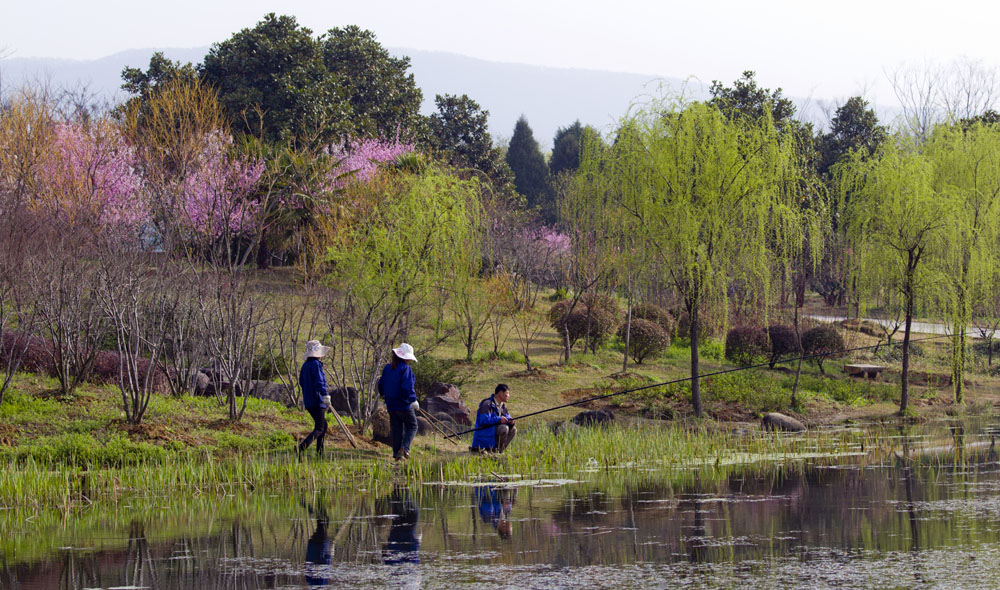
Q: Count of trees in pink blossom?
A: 4